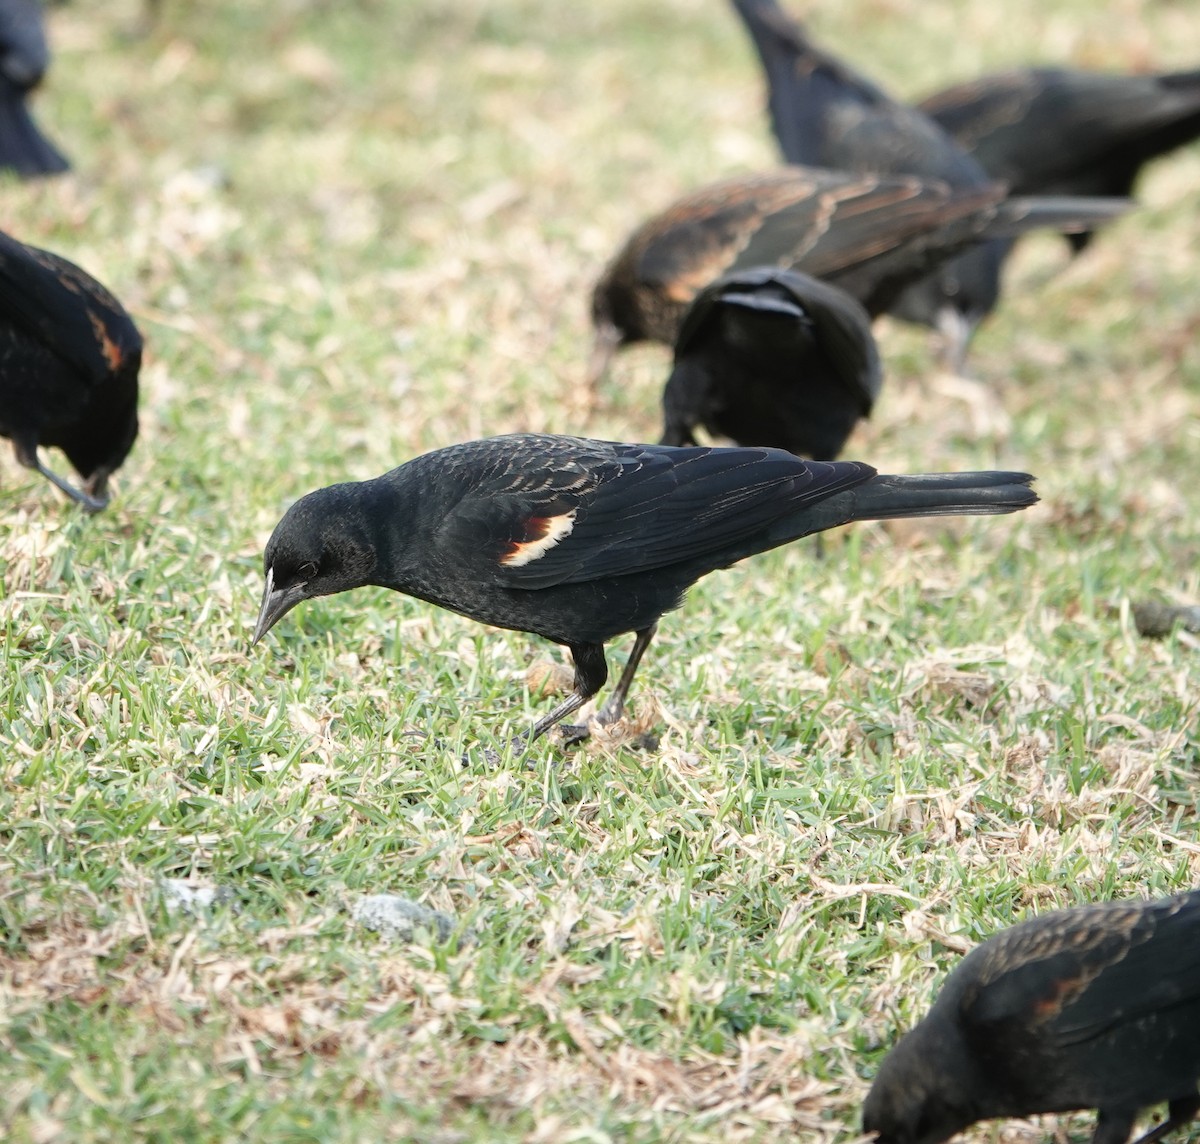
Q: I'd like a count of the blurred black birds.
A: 7